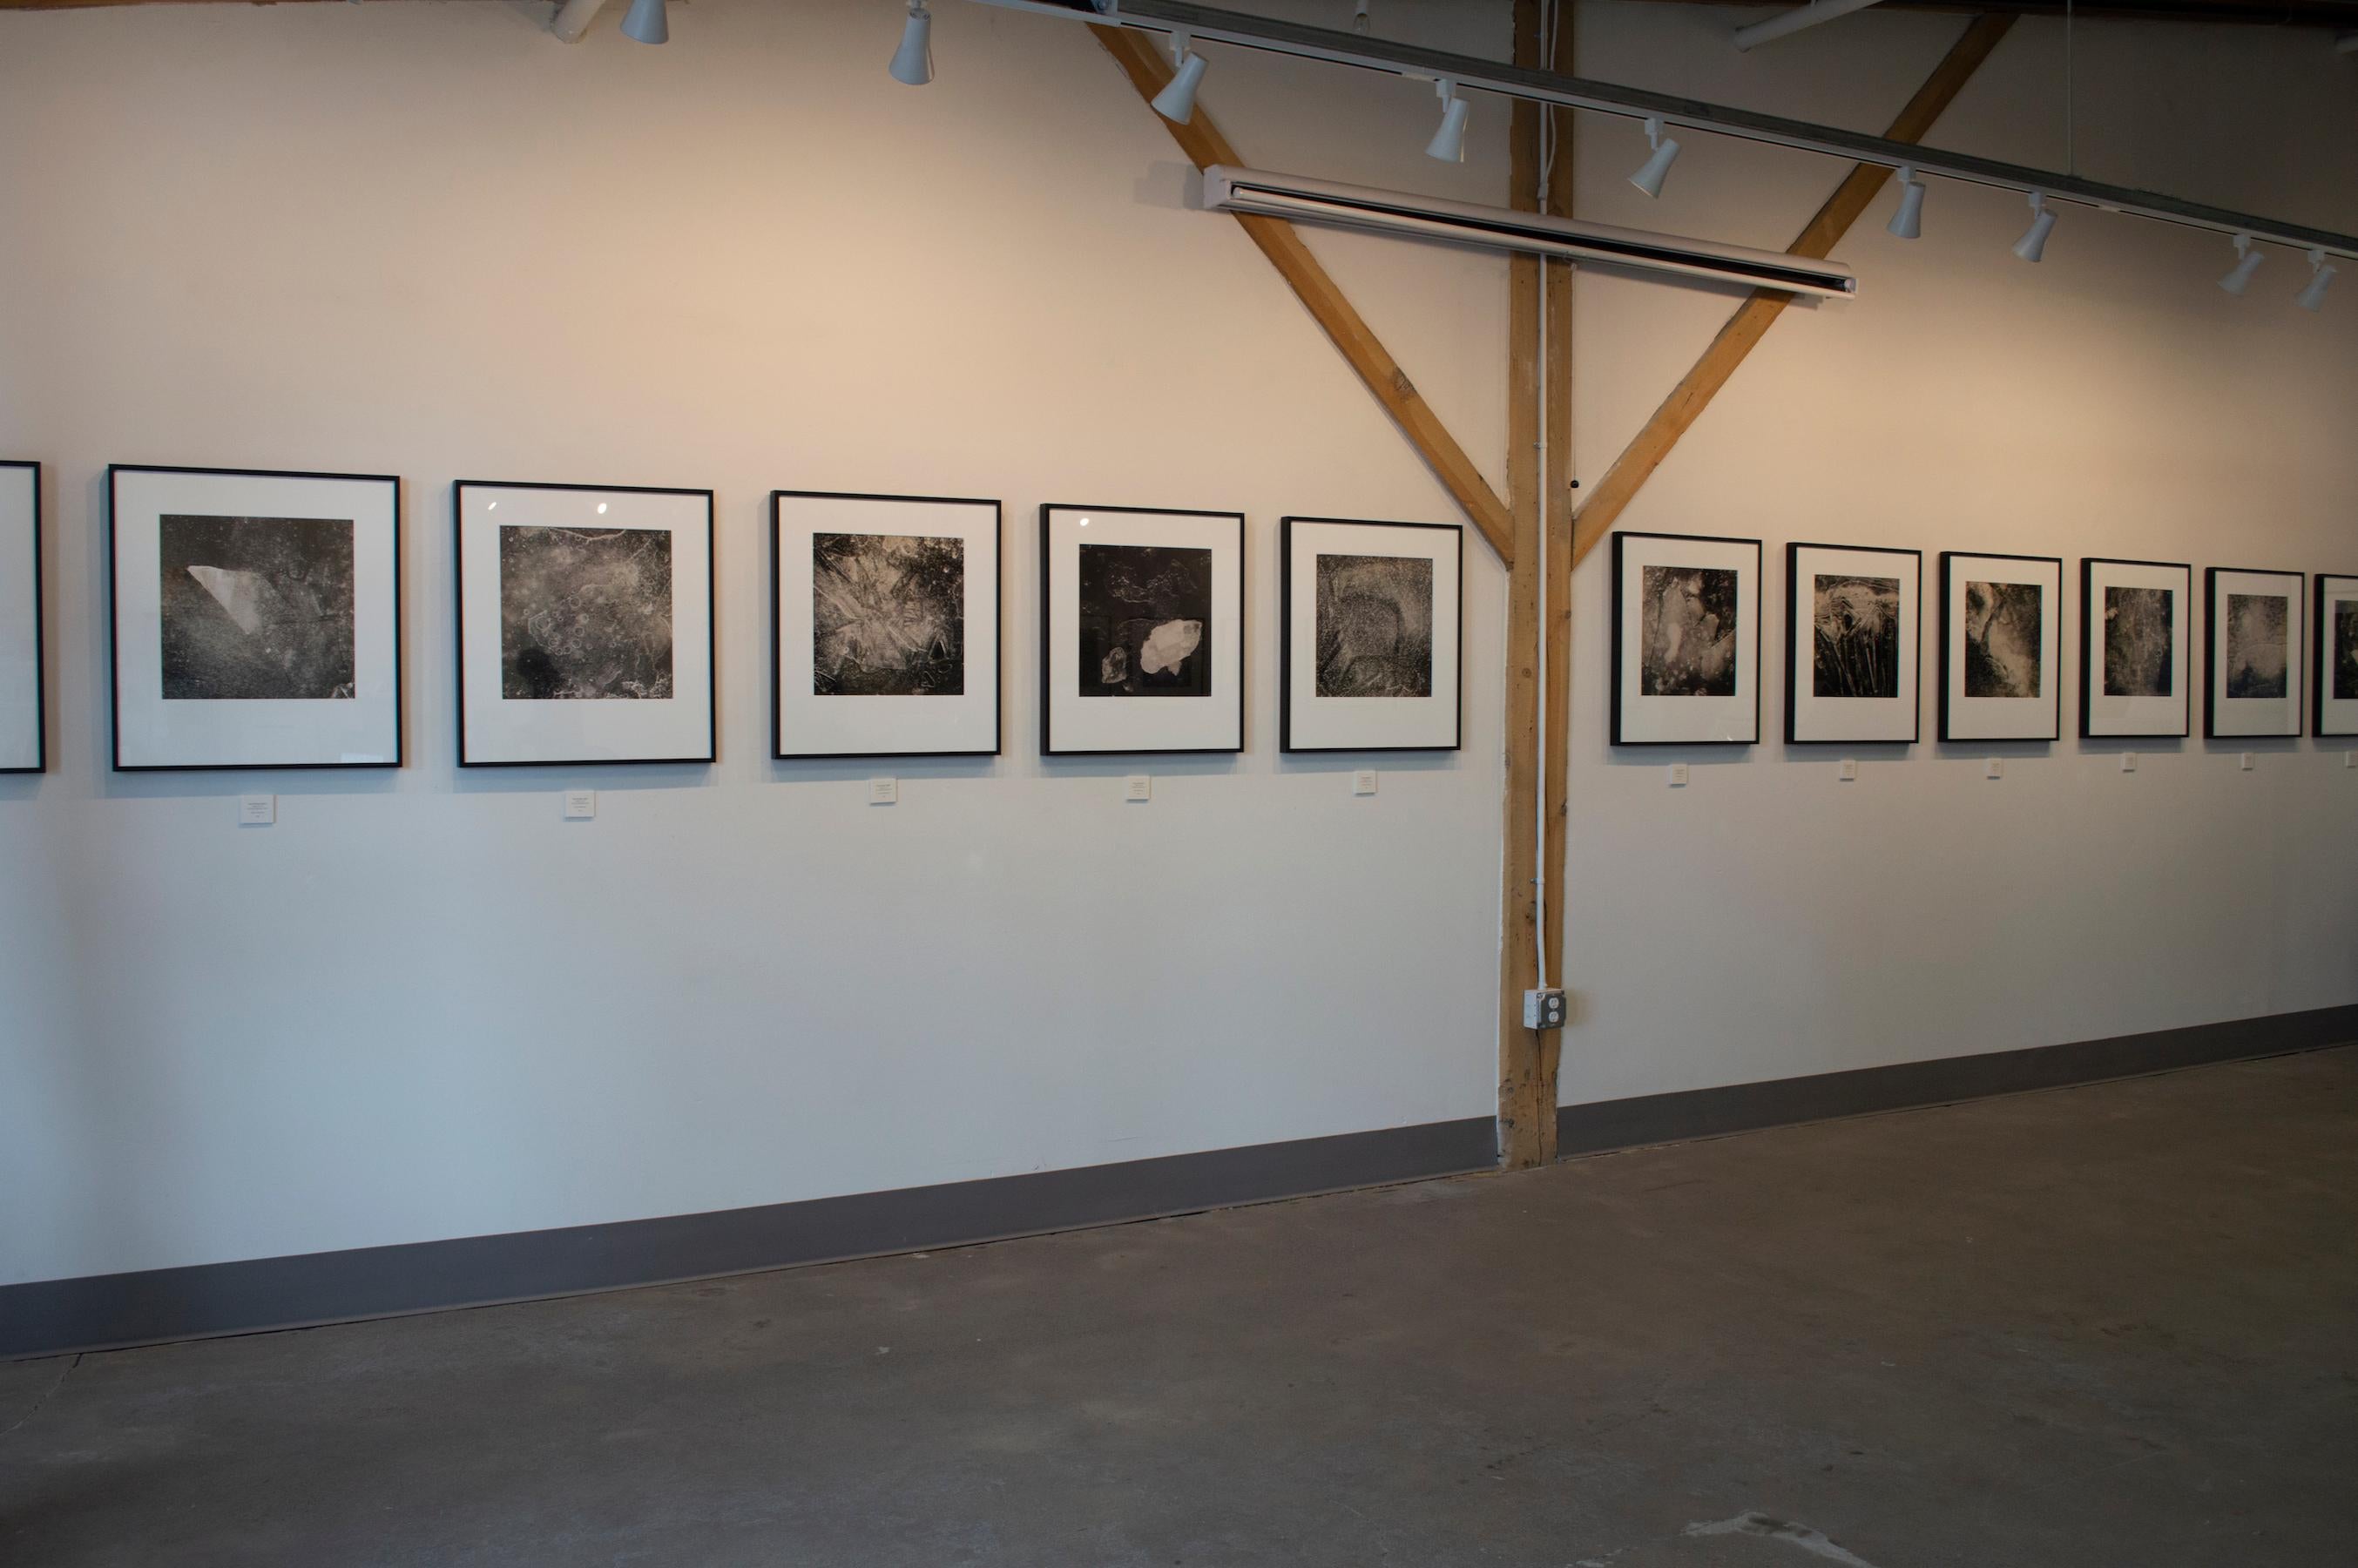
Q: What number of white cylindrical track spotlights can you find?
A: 9